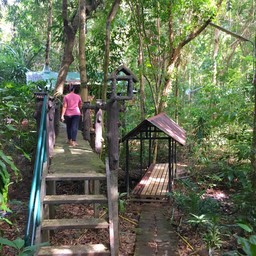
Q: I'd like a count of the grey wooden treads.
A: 4